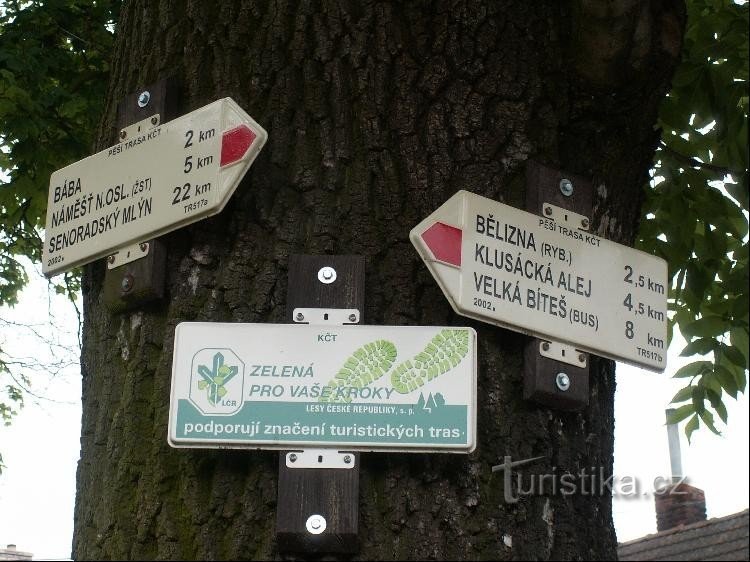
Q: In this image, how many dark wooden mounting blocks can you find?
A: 3